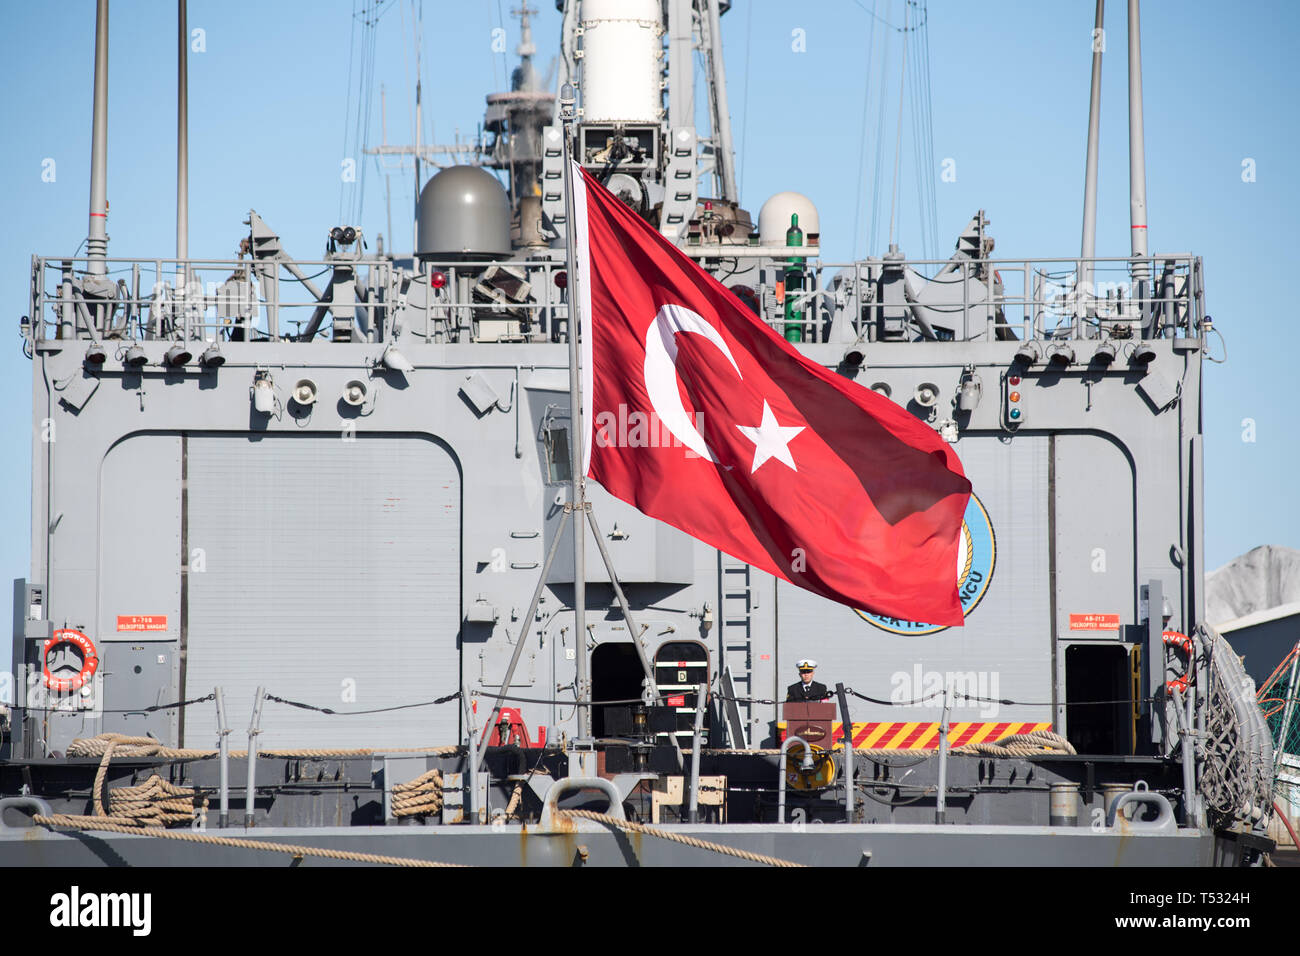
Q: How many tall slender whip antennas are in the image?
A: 4